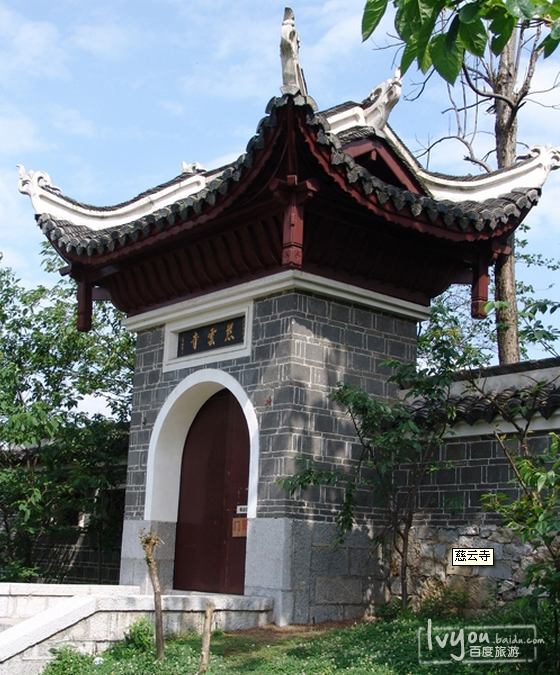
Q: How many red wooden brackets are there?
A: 3